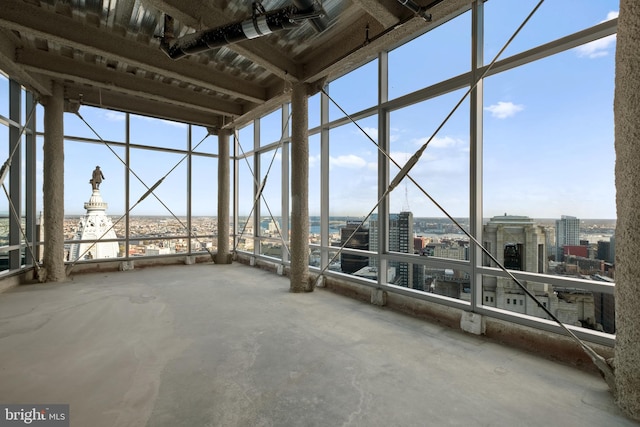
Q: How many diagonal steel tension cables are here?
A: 8